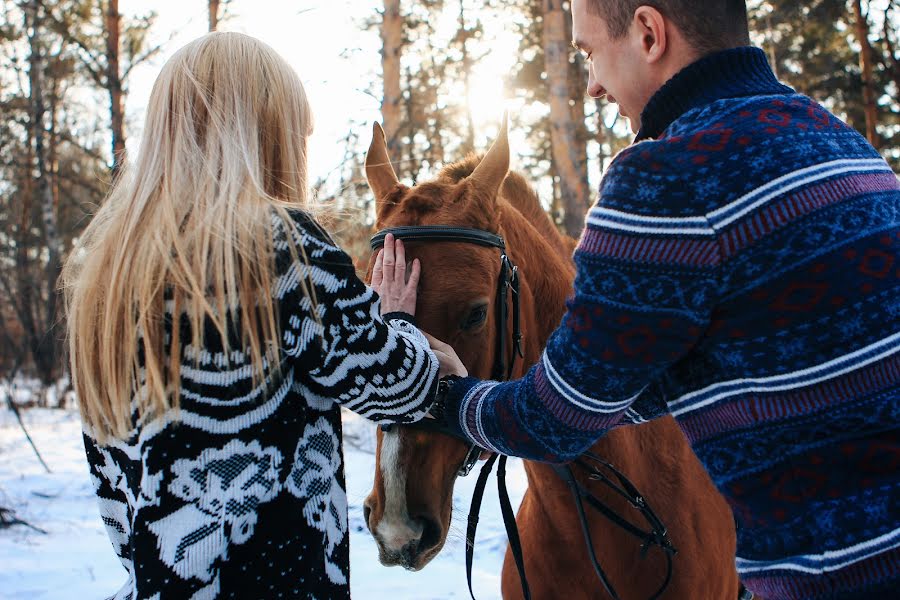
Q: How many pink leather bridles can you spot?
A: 0